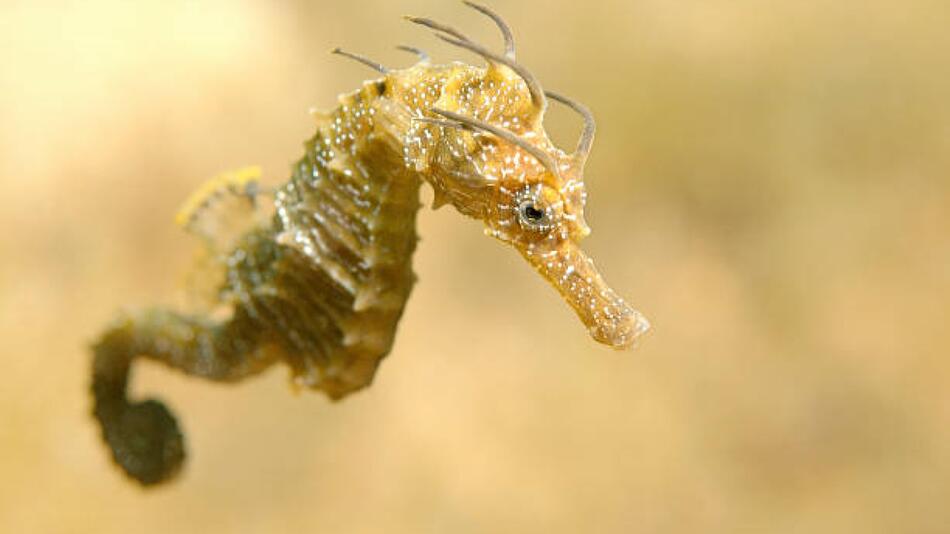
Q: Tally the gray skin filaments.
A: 8